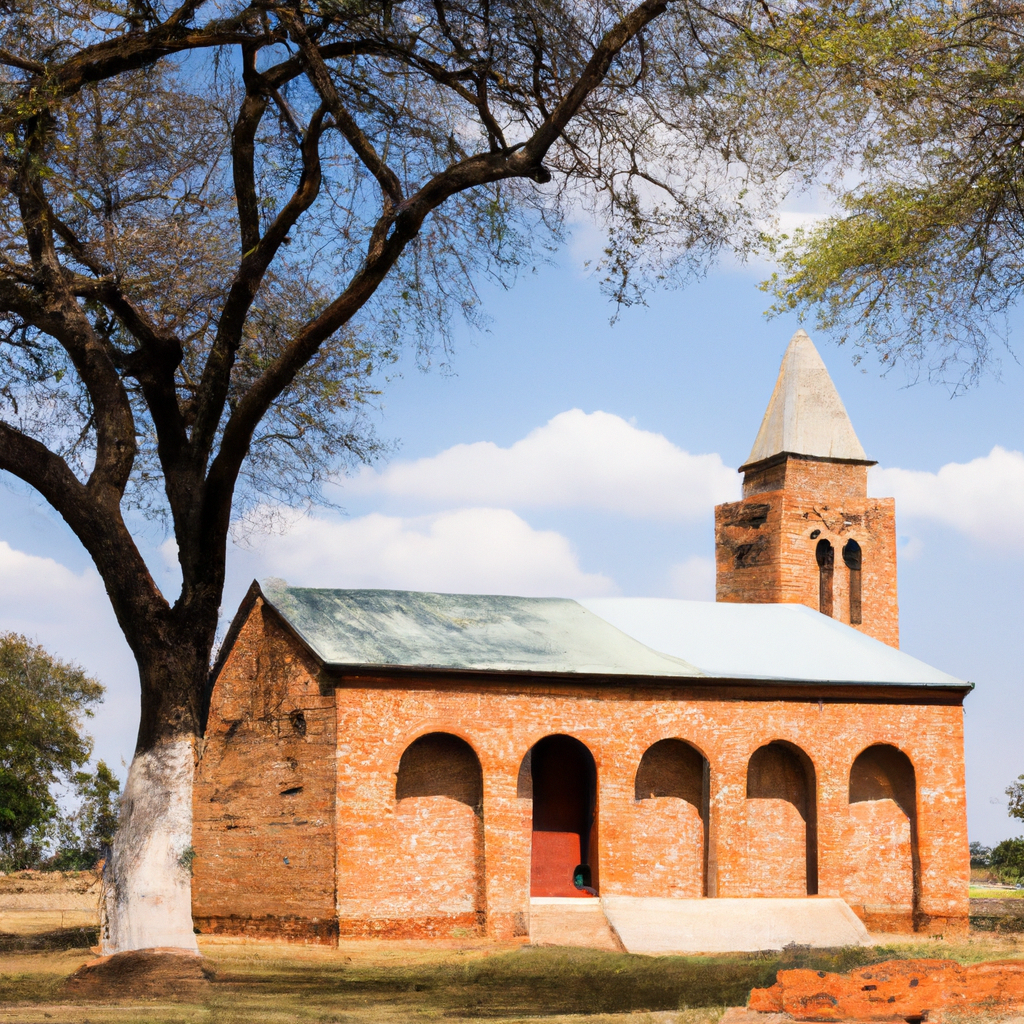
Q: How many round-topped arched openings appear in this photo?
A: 7